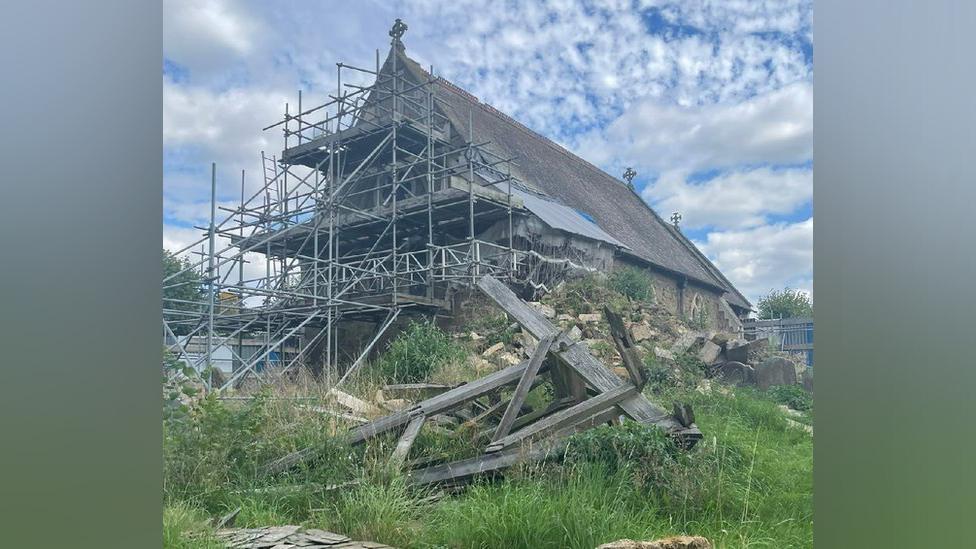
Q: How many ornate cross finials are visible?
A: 3